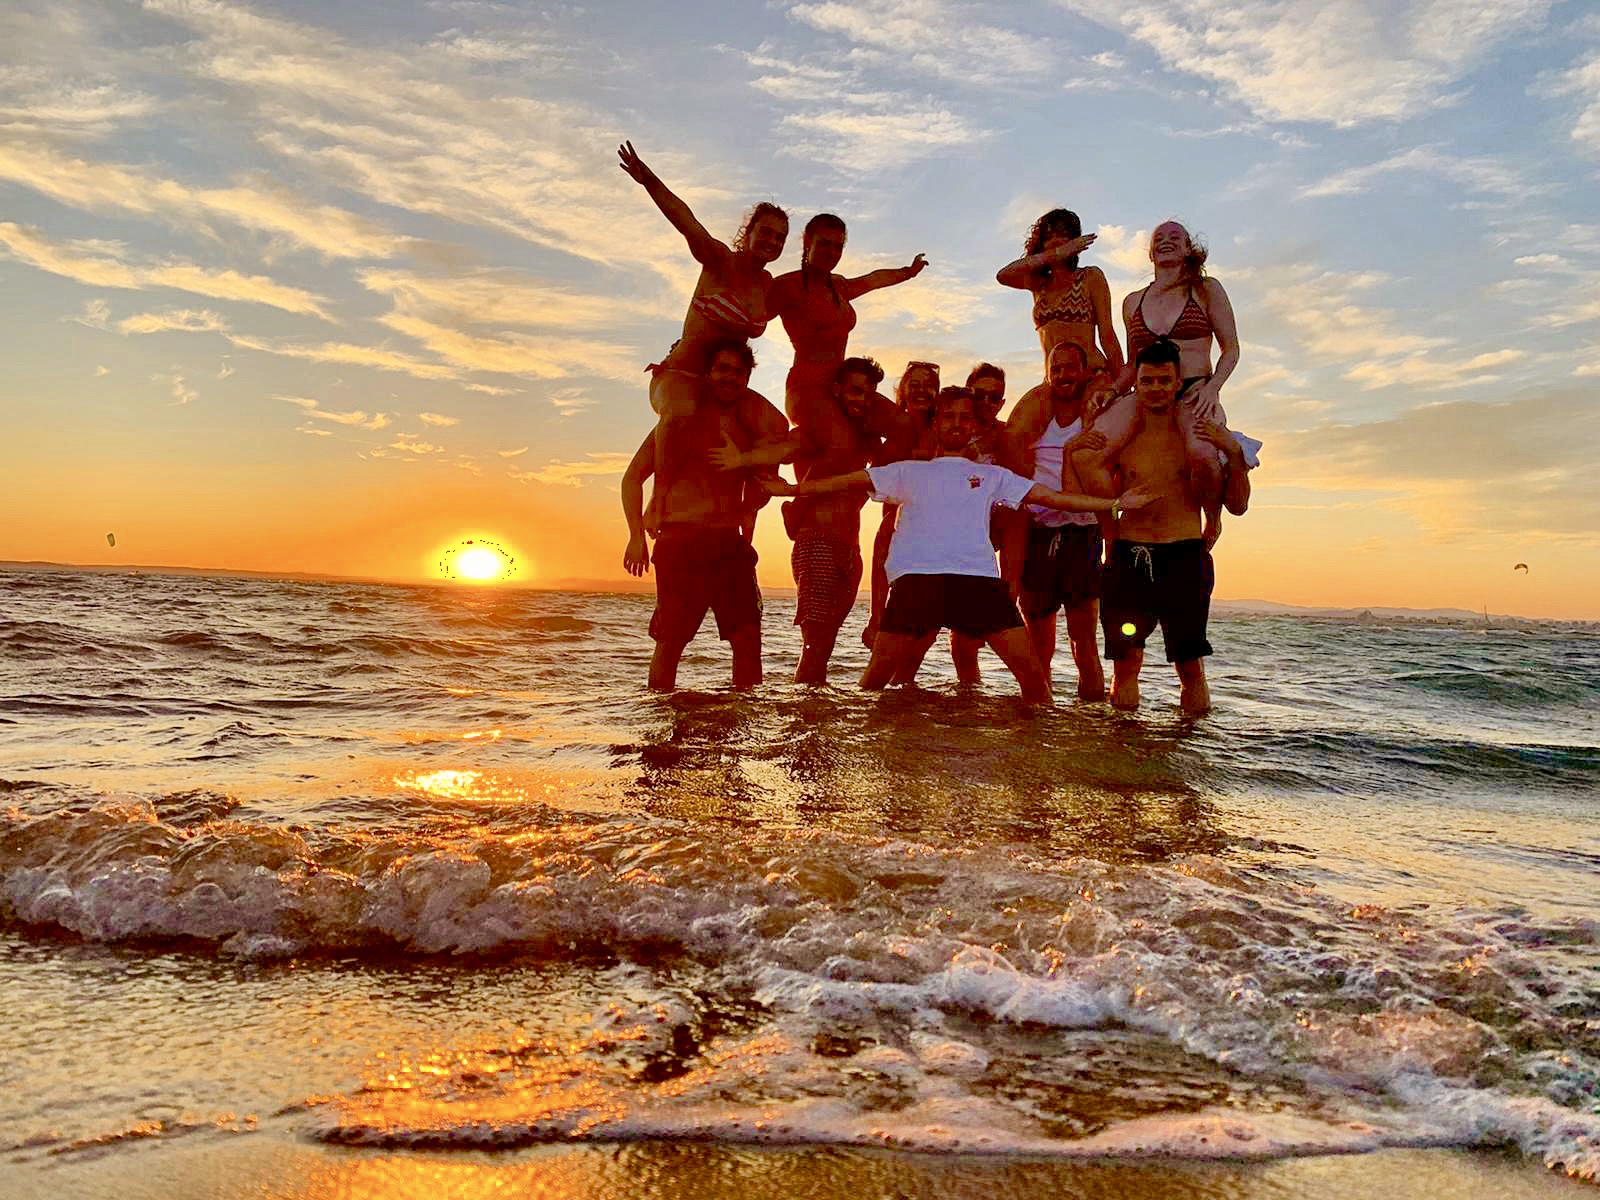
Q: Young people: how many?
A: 11